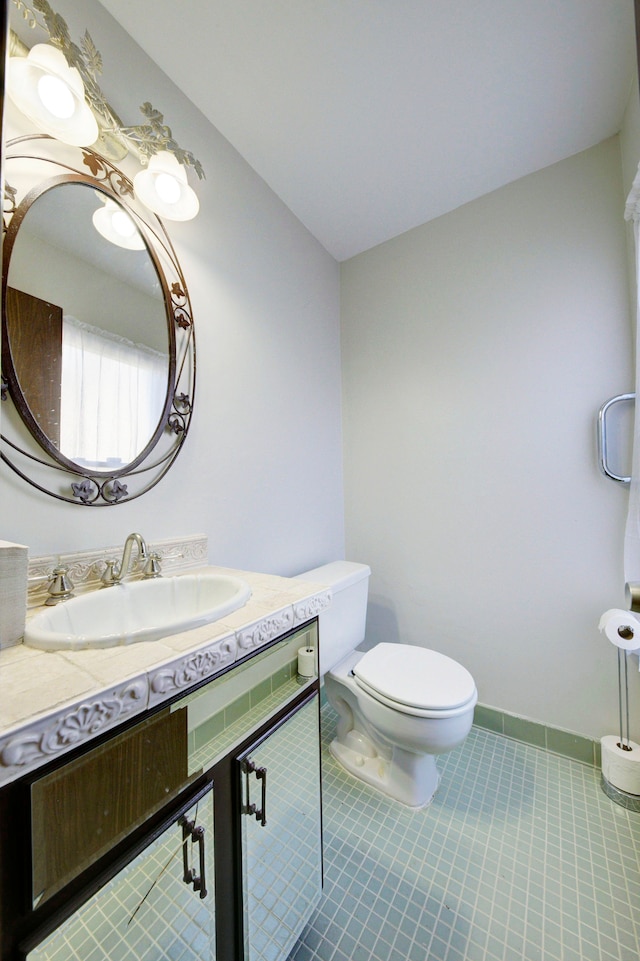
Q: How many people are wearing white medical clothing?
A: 0